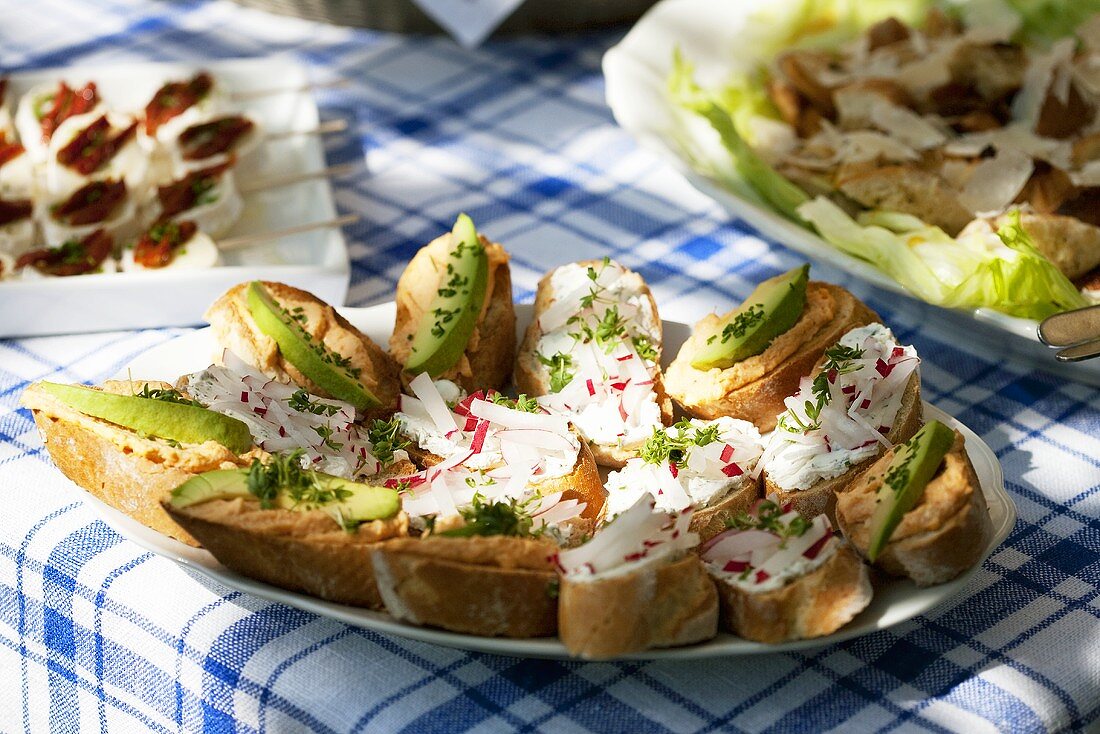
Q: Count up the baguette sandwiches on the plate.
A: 15